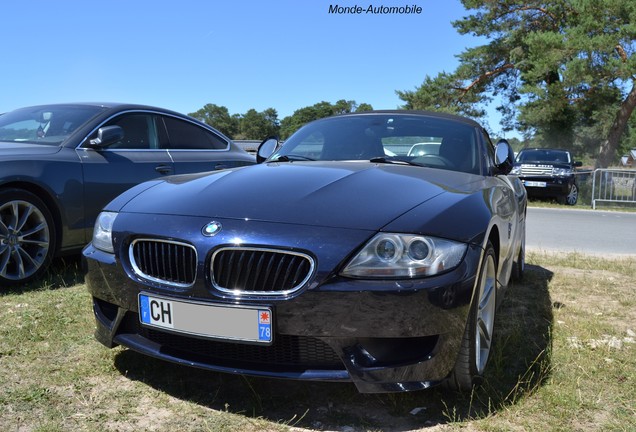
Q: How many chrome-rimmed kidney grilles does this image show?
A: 2